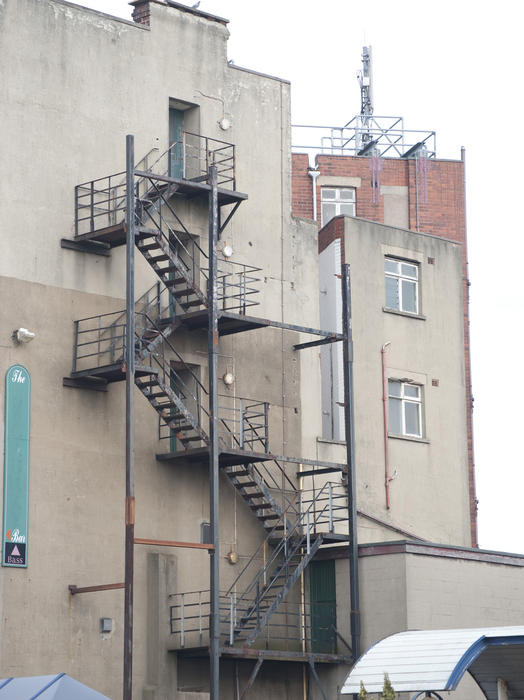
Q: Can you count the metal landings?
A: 7